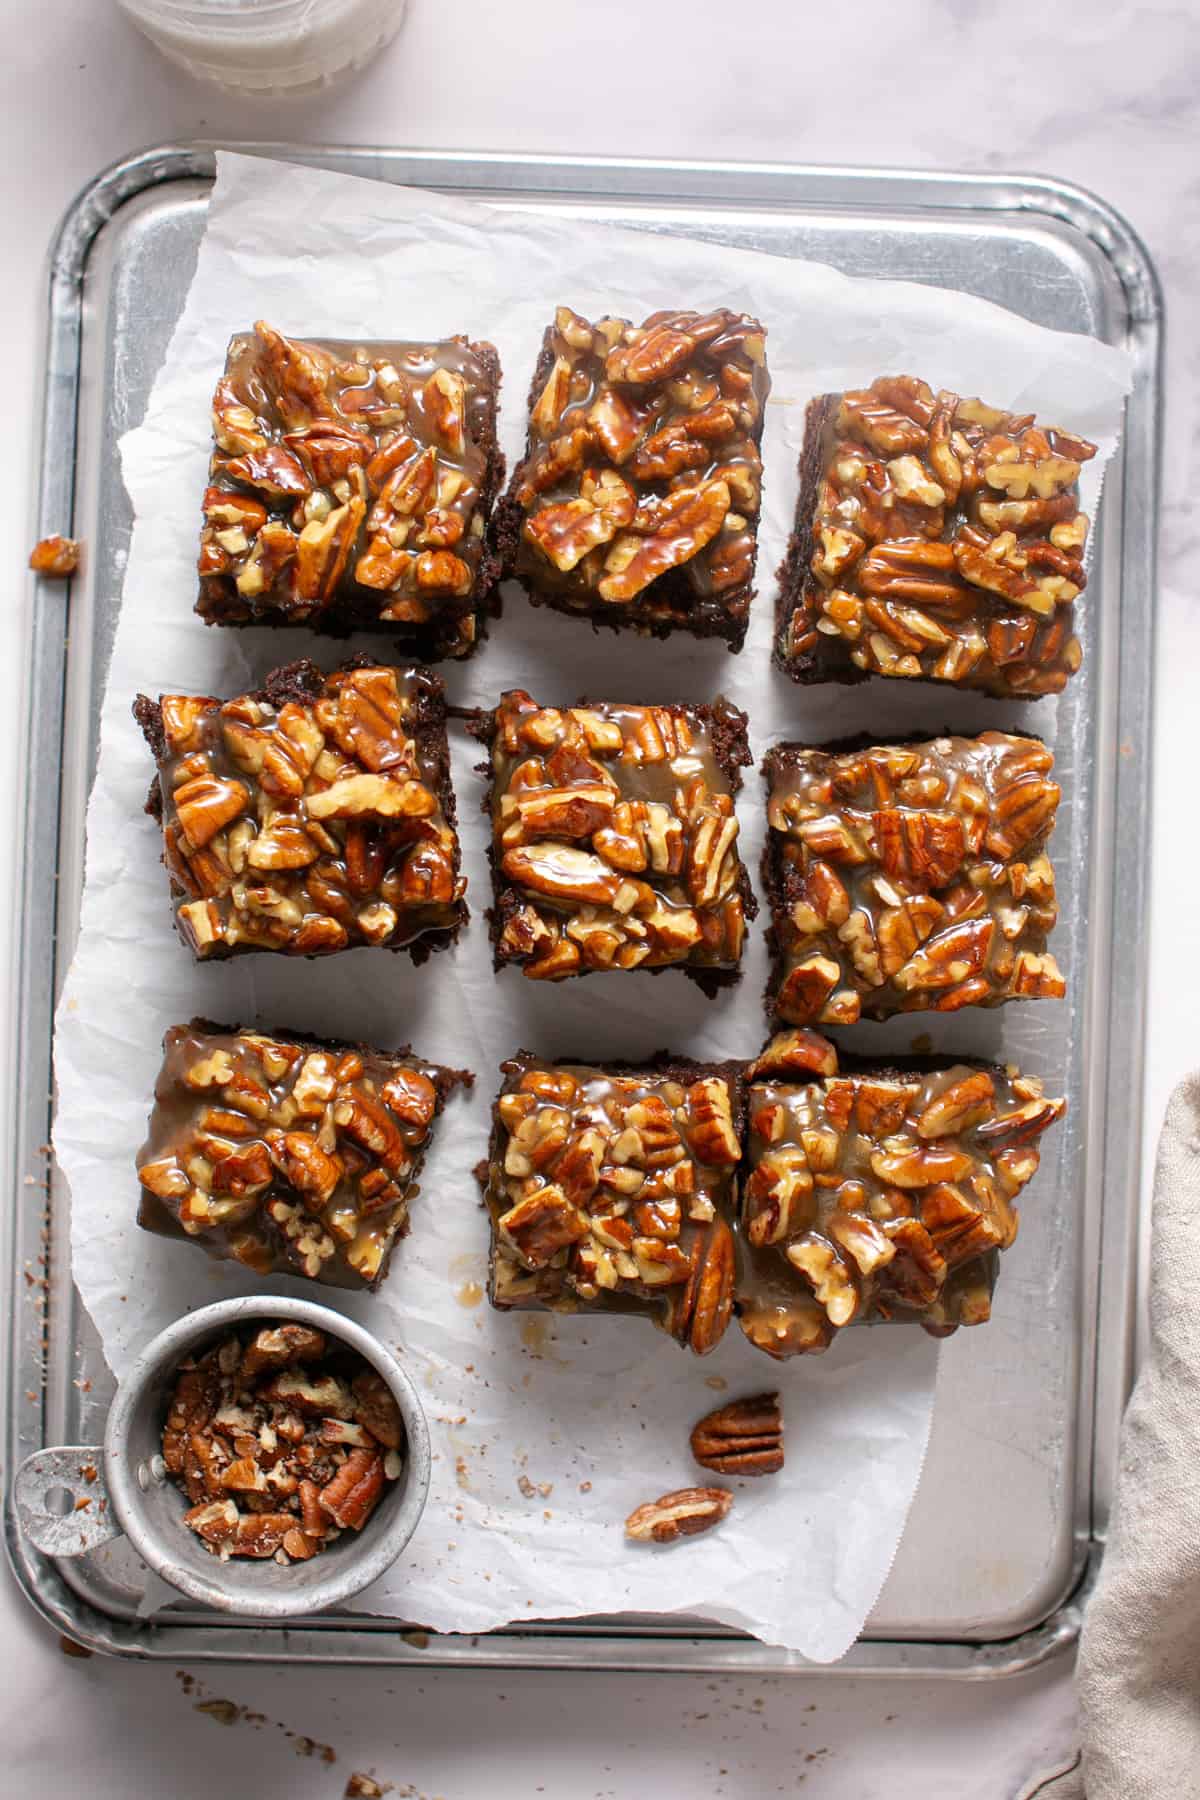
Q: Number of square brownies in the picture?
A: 9